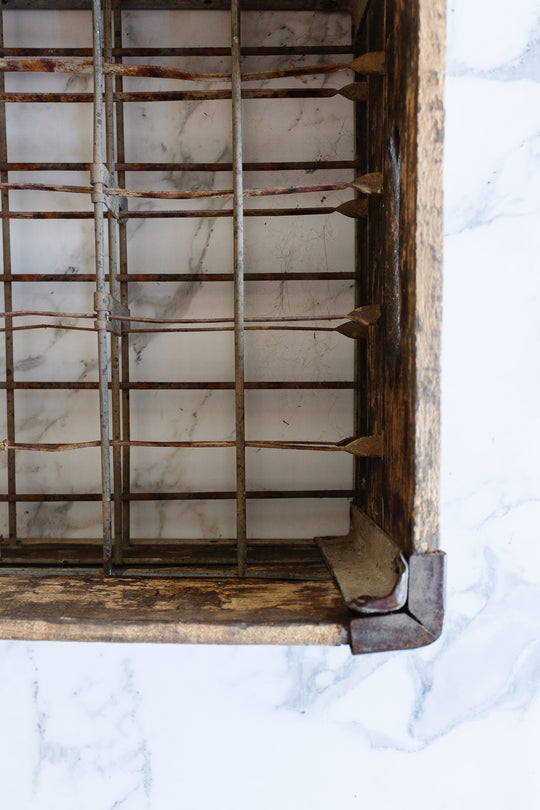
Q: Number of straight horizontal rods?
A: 5